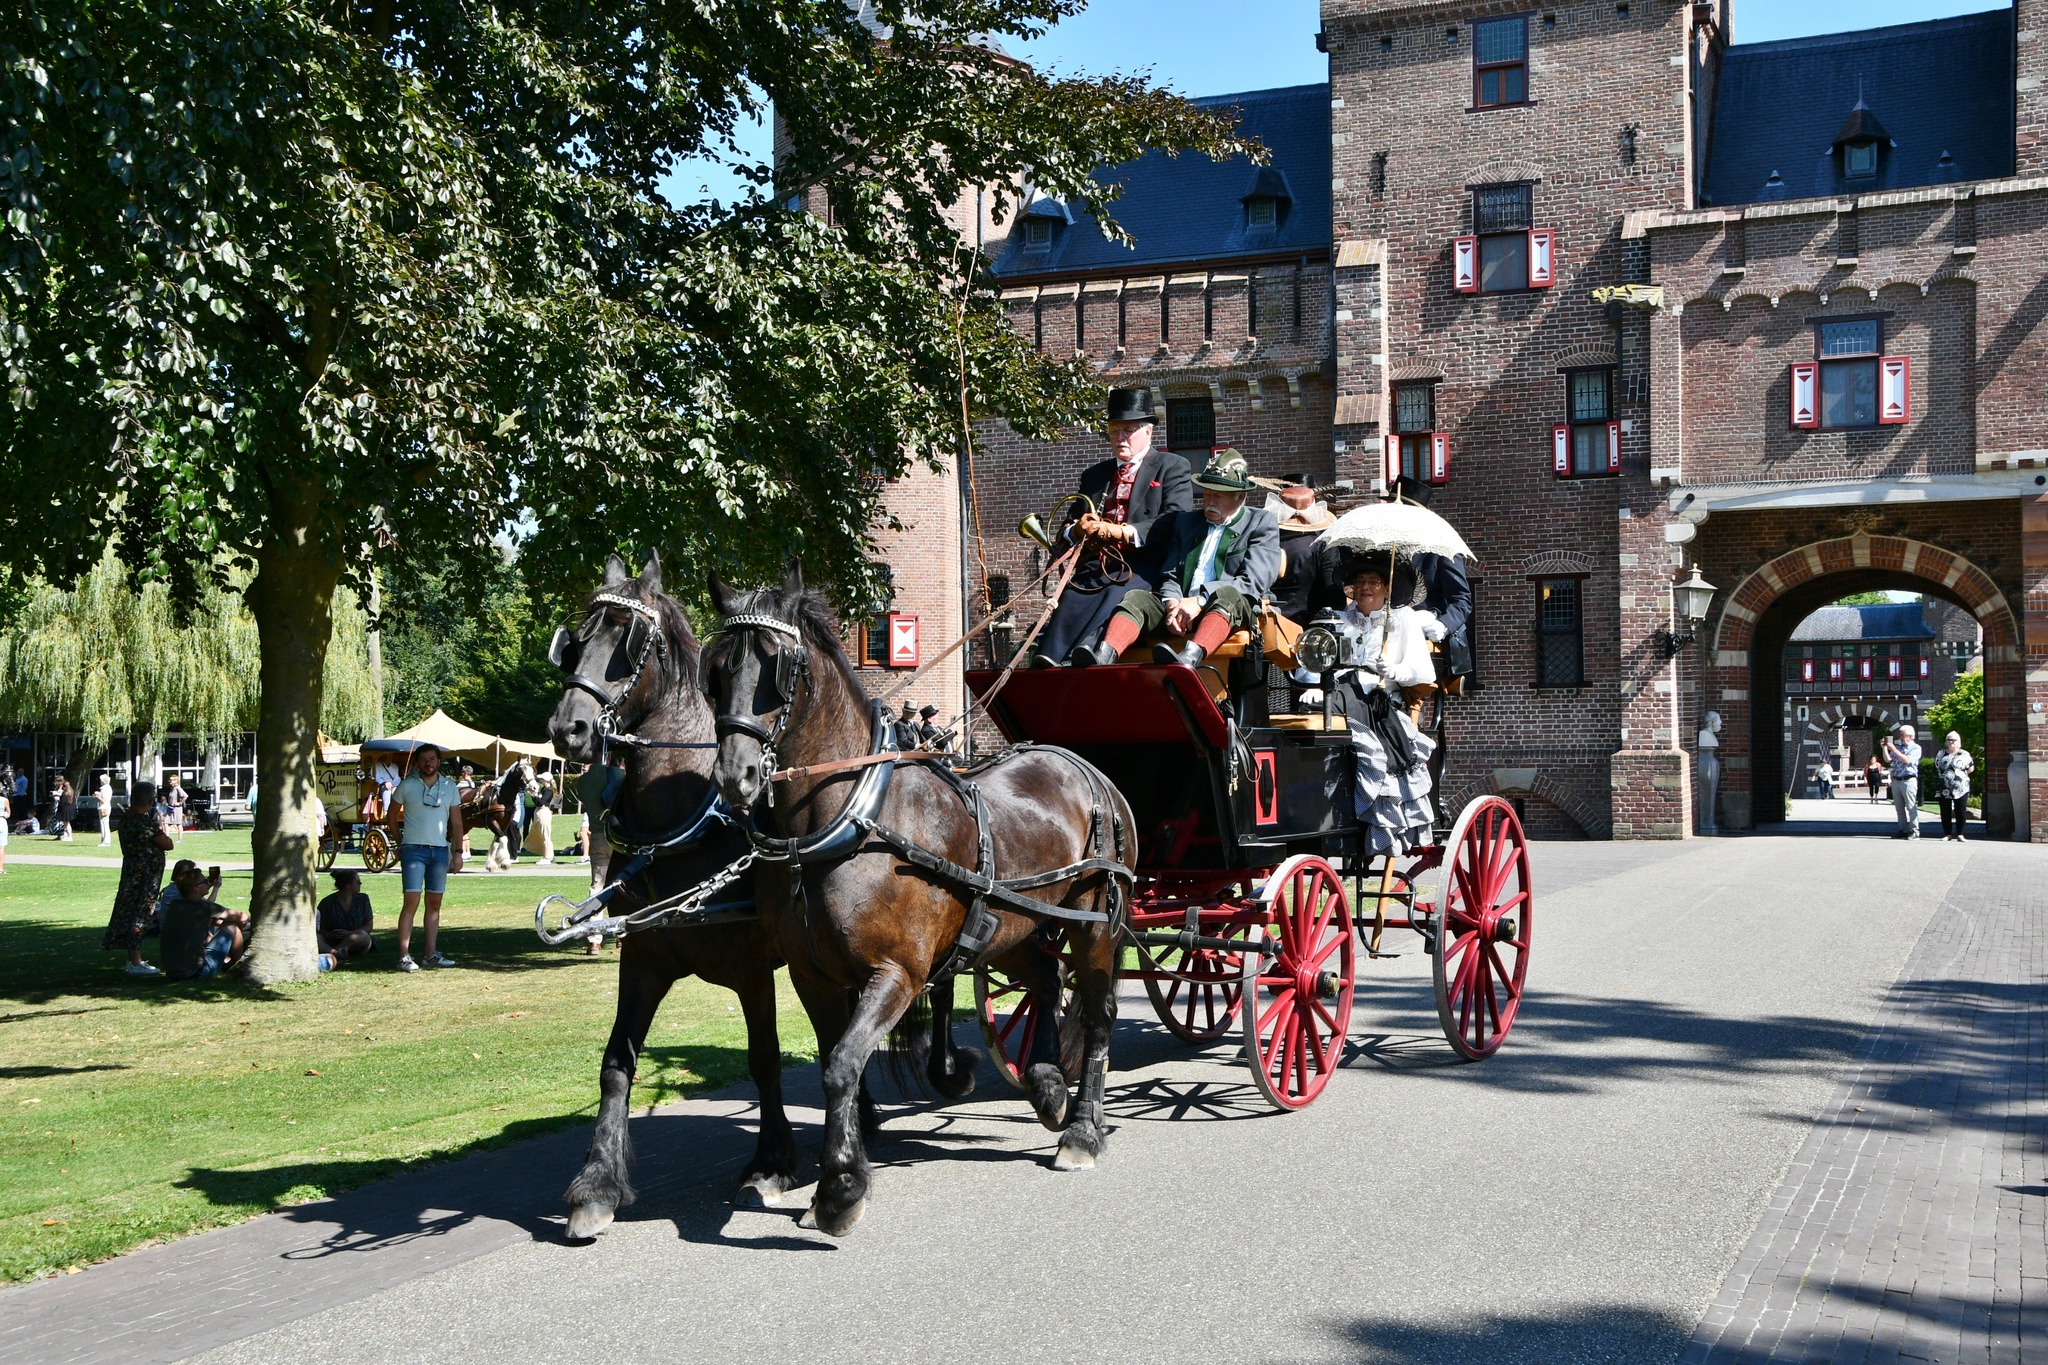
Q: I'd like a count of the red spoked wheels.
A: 4